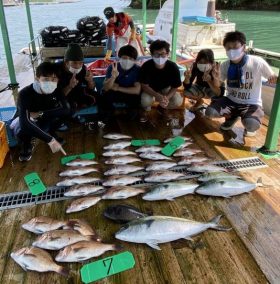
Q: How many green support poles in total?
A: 5